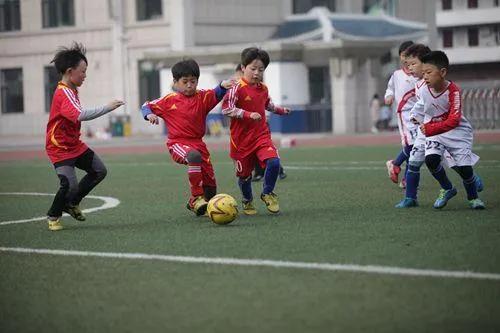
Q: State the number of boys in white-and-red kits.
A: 3